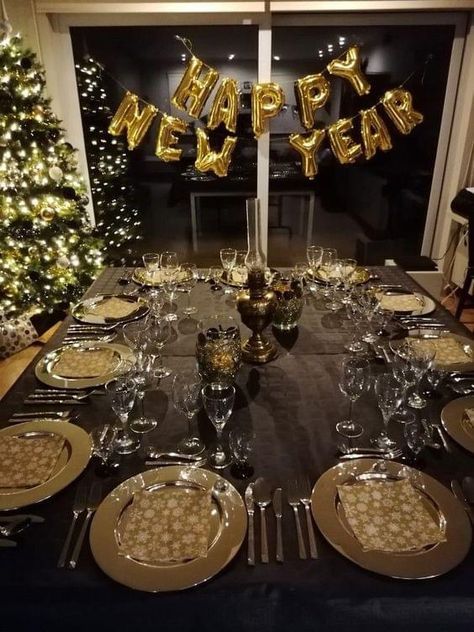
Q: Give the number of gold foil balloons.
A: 12